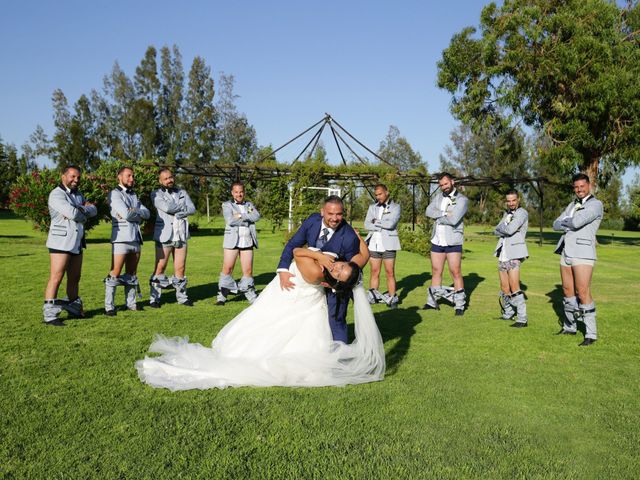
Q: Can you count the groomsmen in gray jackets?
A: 8